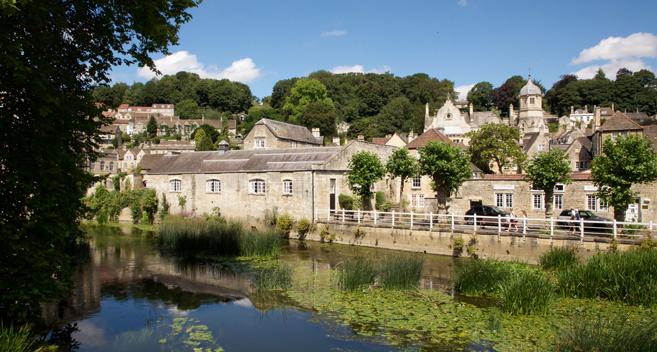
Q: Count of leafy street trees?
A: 5